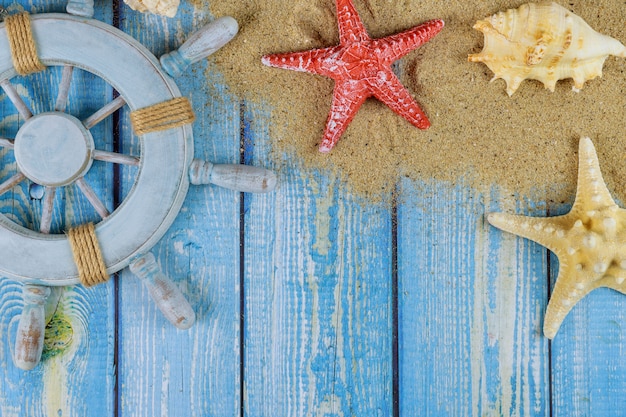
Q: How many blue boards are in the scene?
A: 5